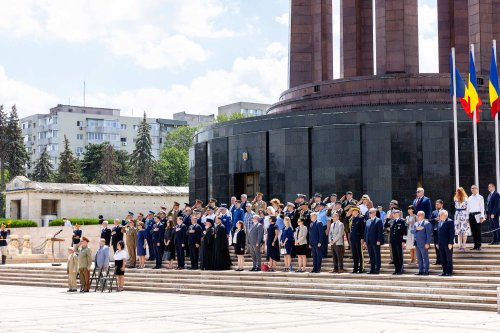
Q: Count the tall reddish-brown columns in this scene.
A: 5